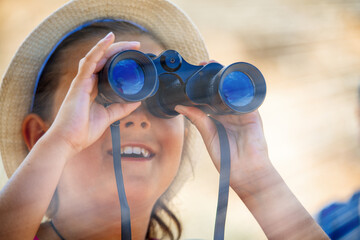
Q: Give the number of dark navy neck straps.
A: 2